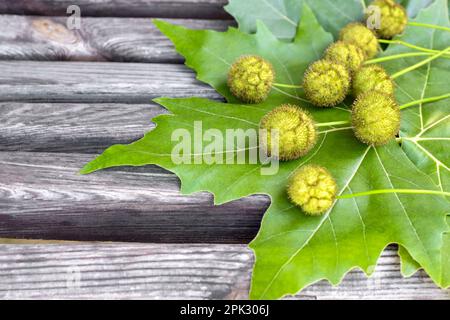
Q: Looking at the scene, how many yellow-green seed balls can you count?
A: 9